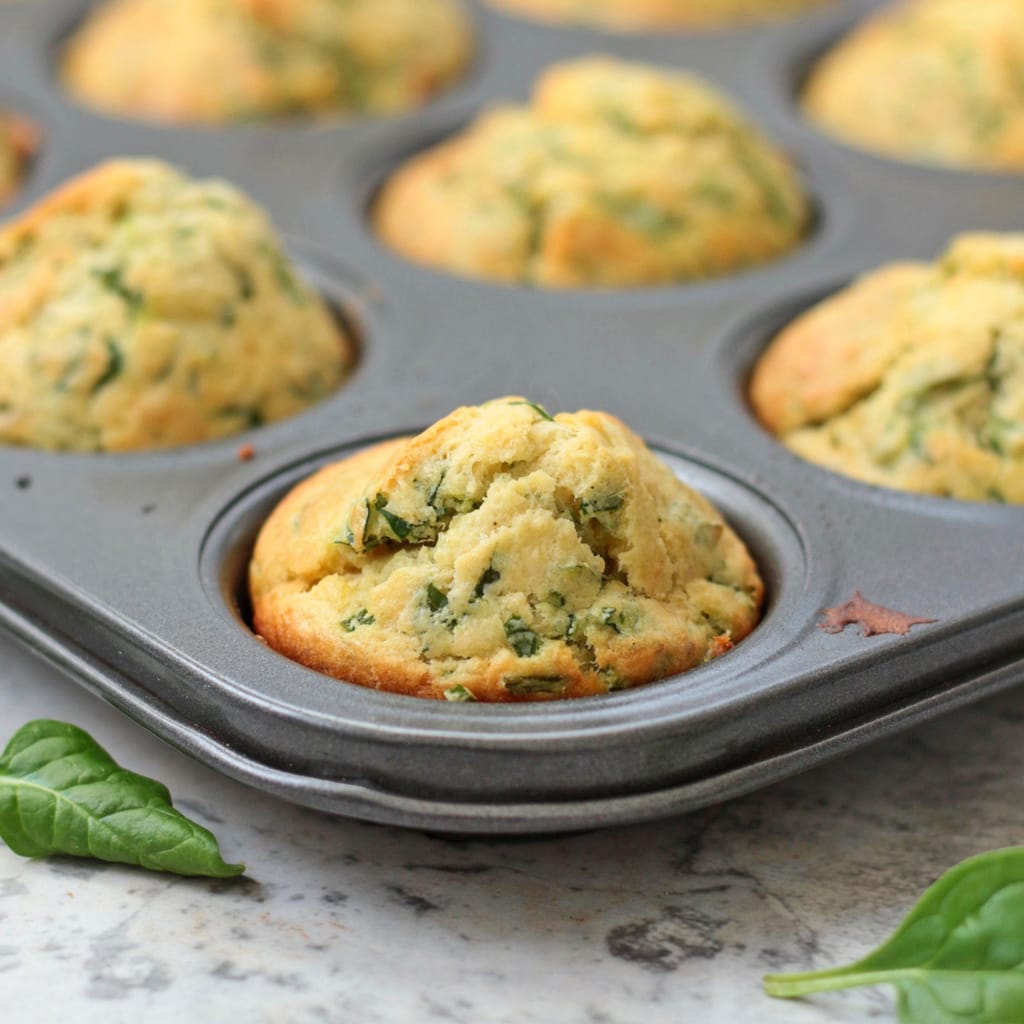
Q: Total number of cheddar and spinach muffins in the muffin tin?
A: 8